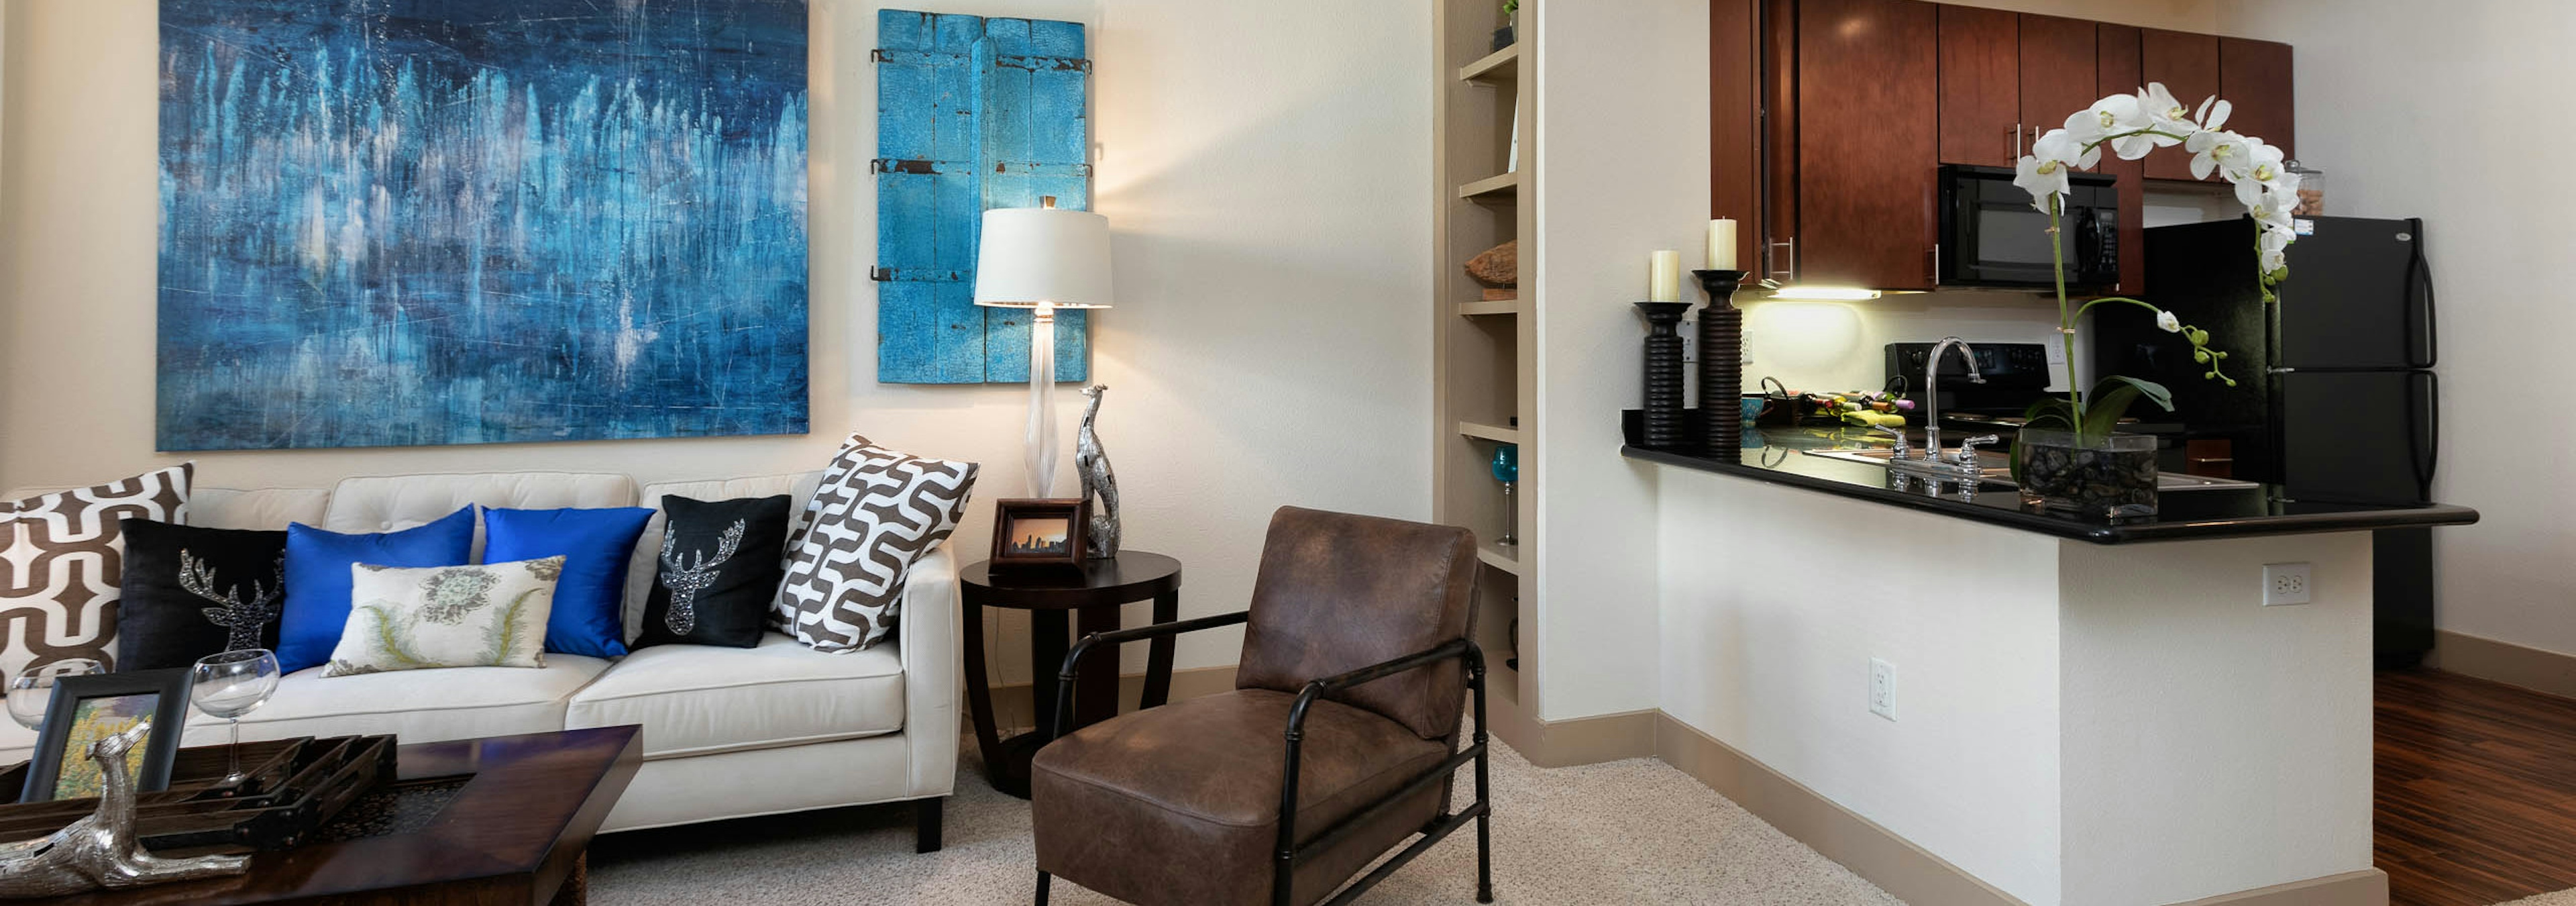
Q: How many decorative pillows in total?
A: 7